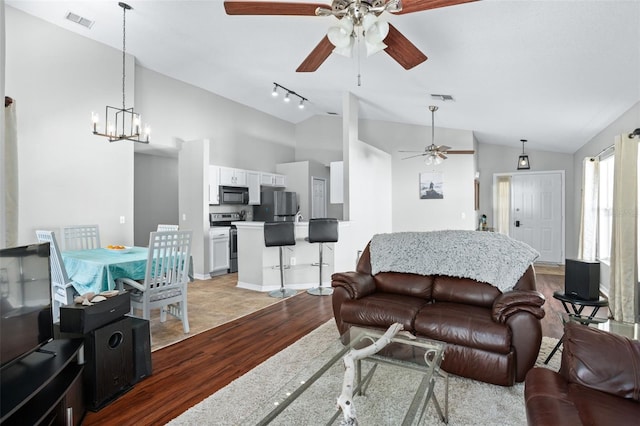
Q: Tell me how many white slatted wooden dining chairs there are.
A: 4